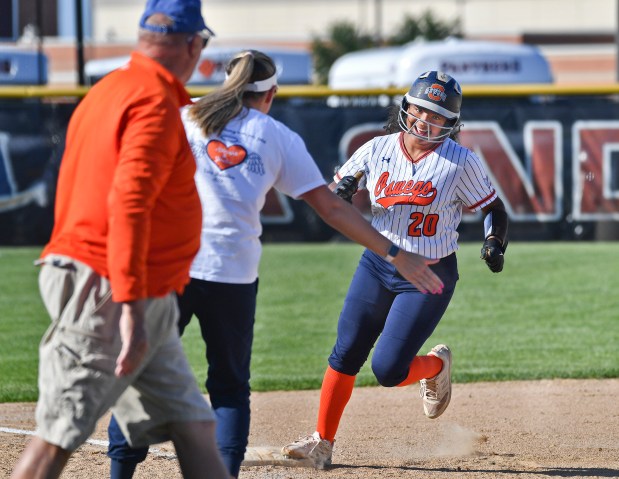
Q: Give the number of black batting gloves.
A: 2